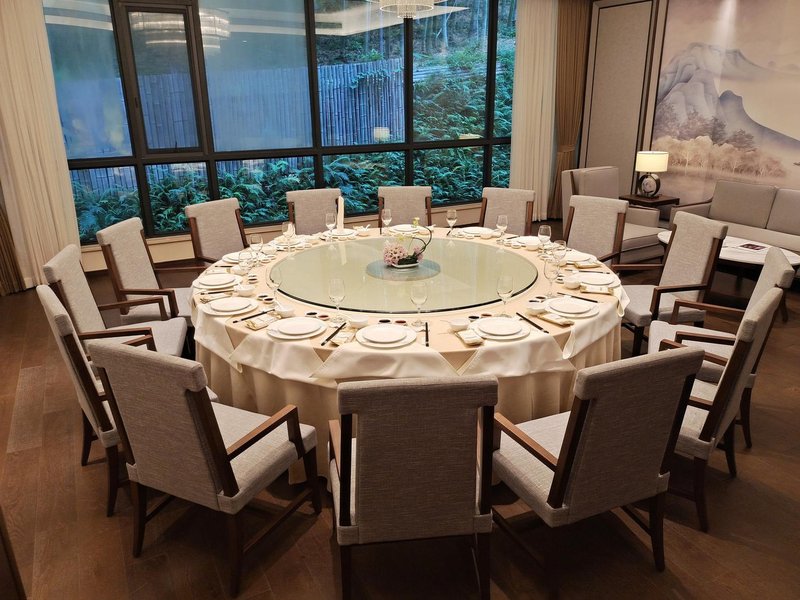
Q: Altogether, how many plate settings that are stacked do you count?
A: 14